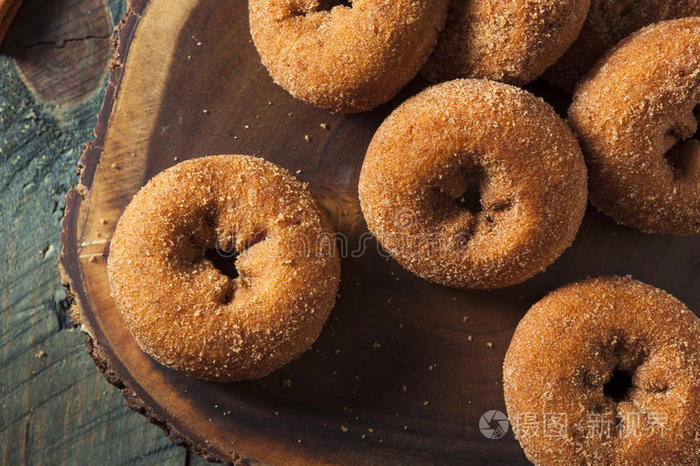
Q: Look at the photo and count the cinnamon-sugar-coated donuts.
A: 7